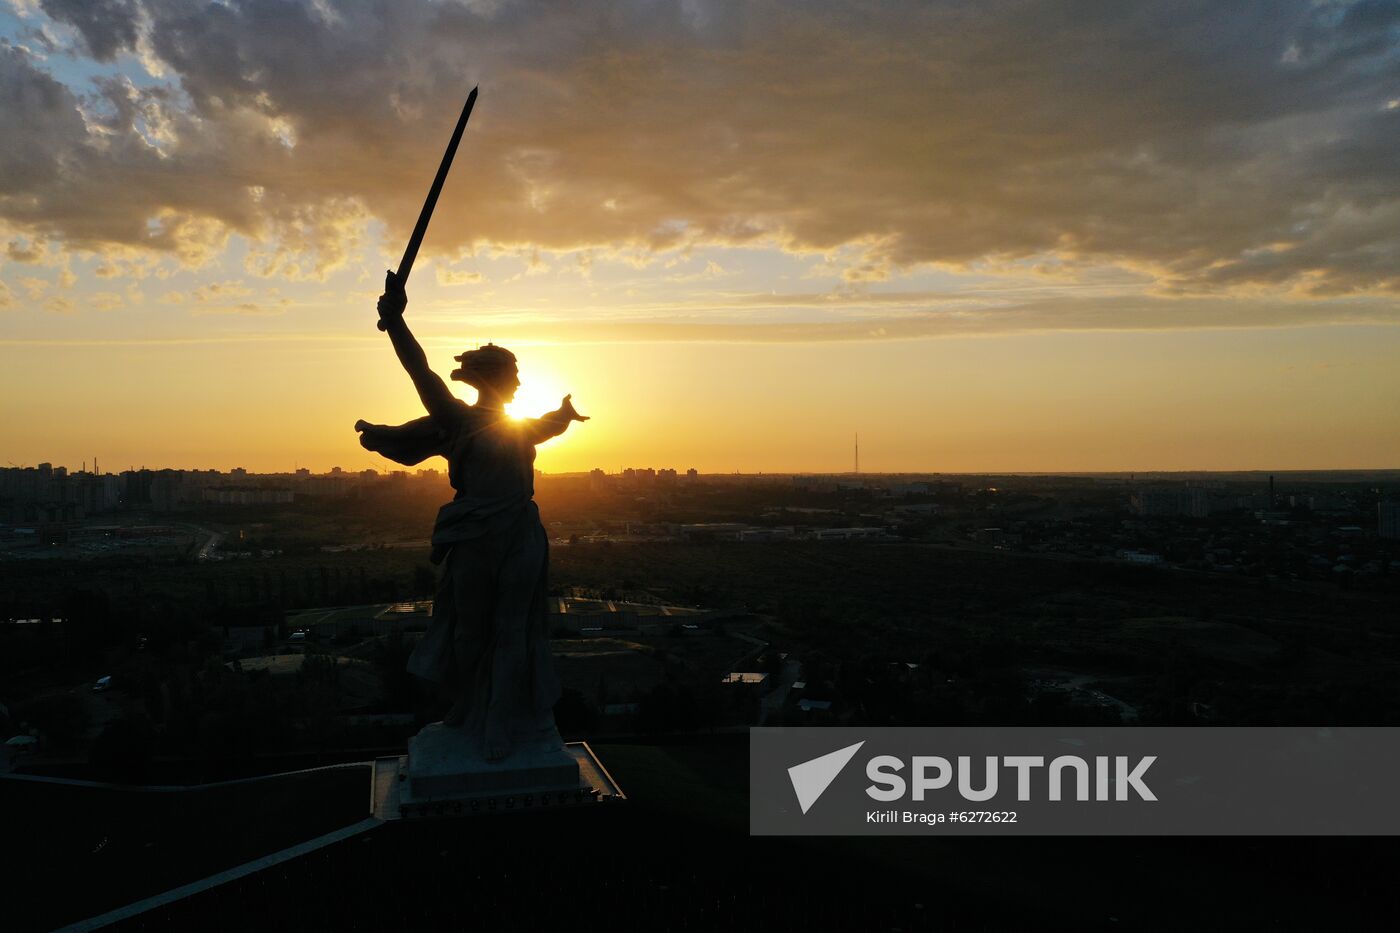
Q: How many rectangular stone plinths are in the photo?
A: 1